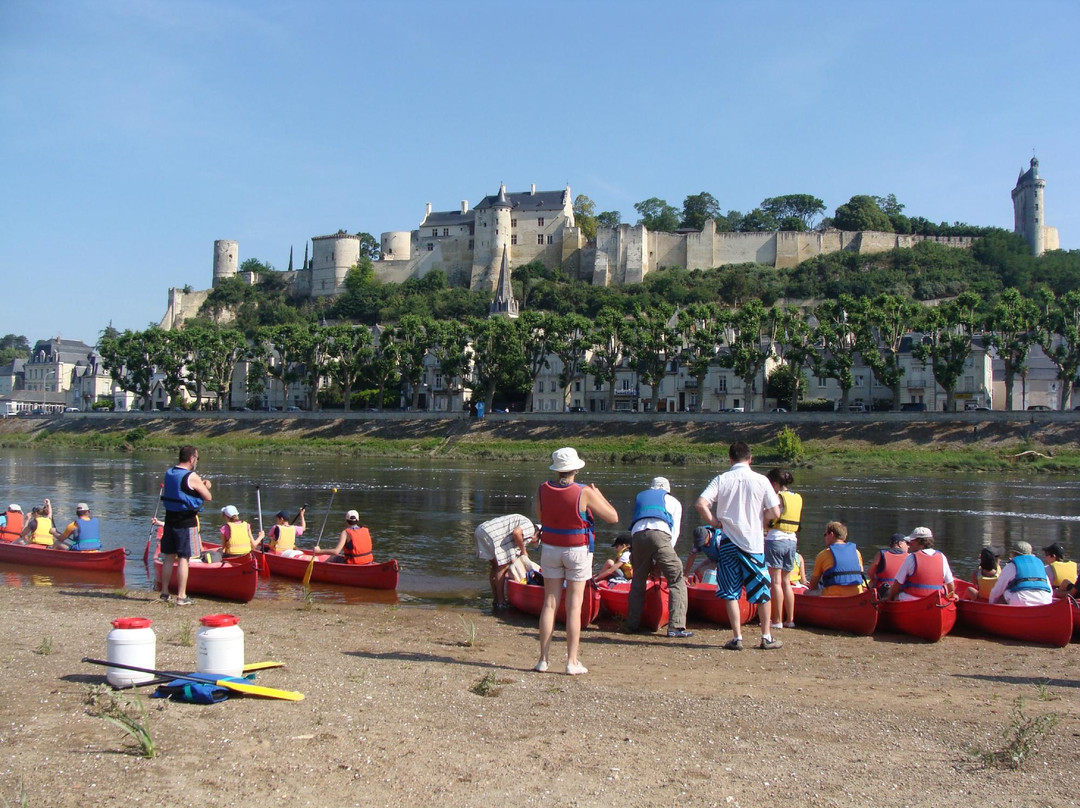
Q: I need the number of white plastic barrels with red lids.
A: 2